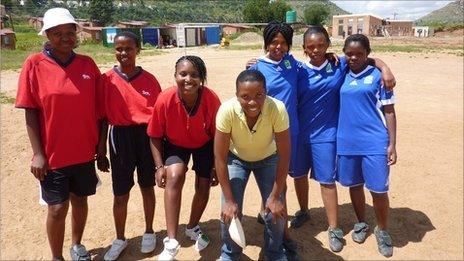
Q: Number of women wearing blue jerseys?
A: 3